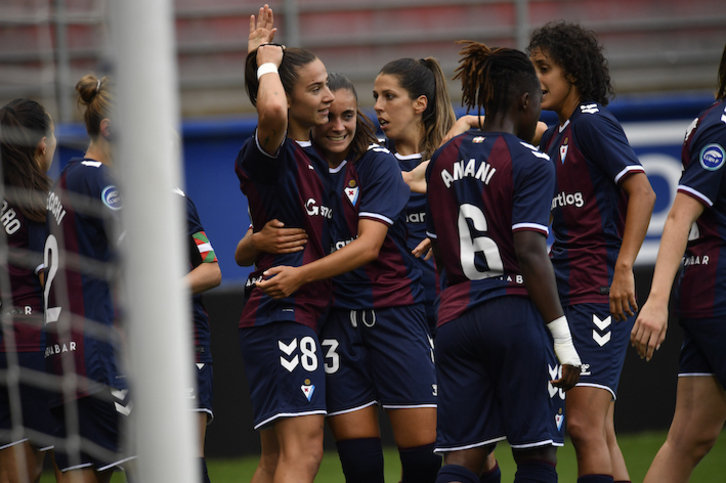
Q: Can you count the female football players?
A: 9